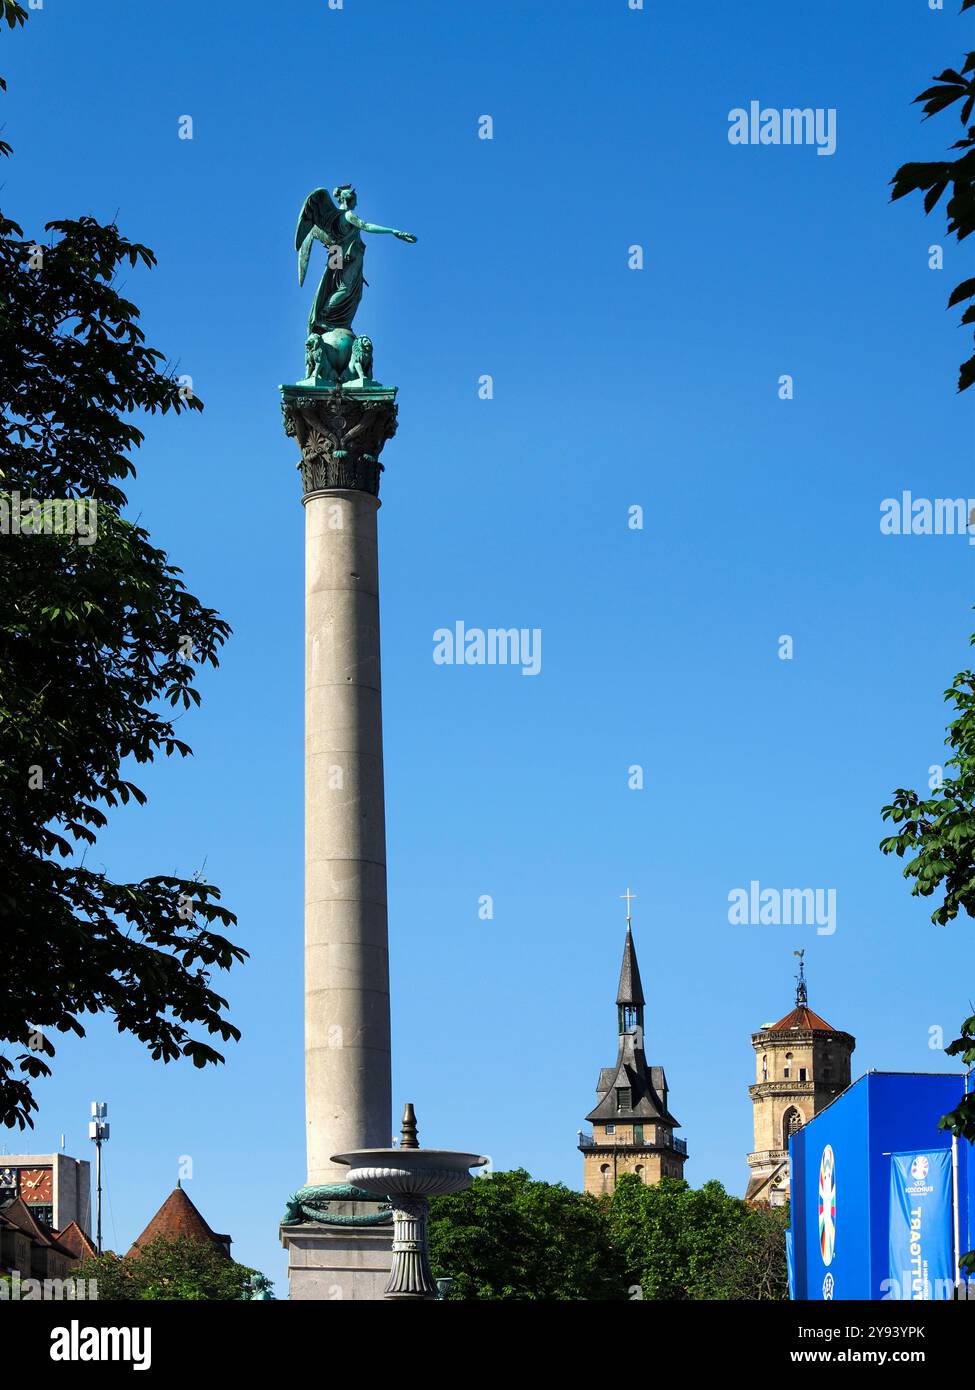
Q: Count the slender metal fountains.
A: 1